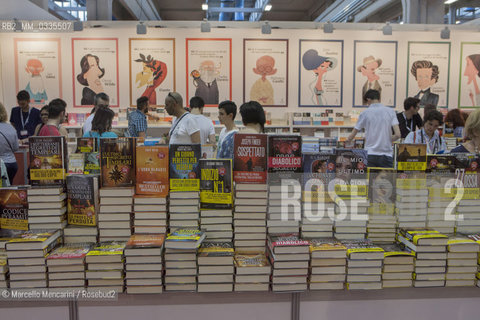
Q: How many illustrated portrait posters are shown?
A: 9